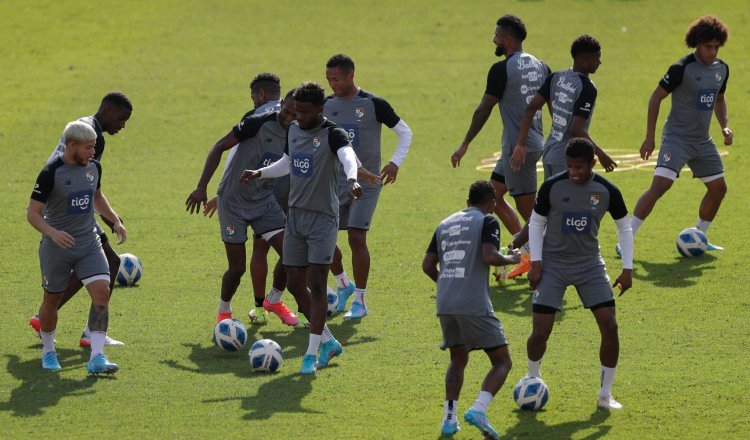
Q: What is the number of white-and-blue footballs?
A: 6